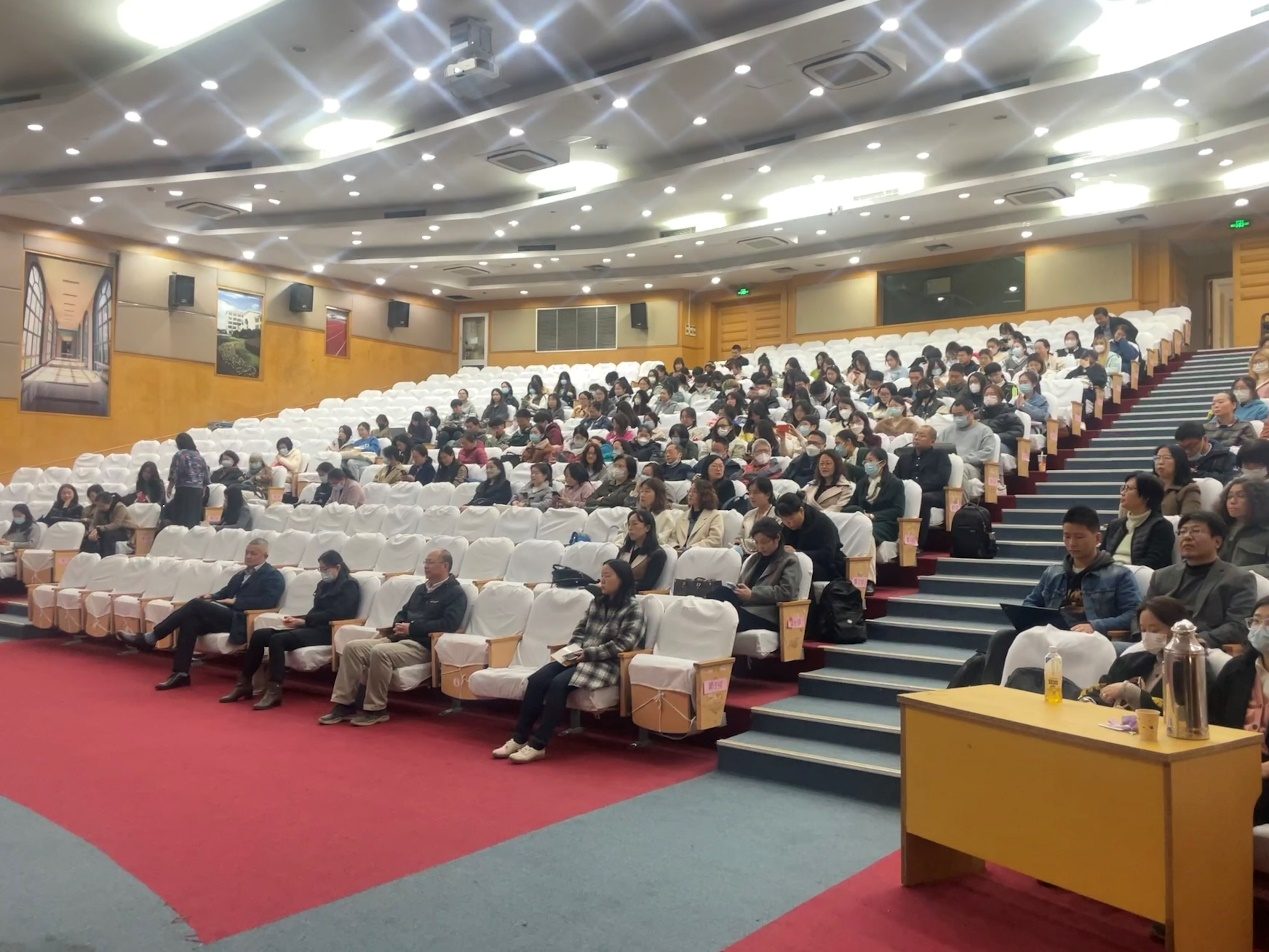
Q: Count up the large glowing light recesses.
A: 9